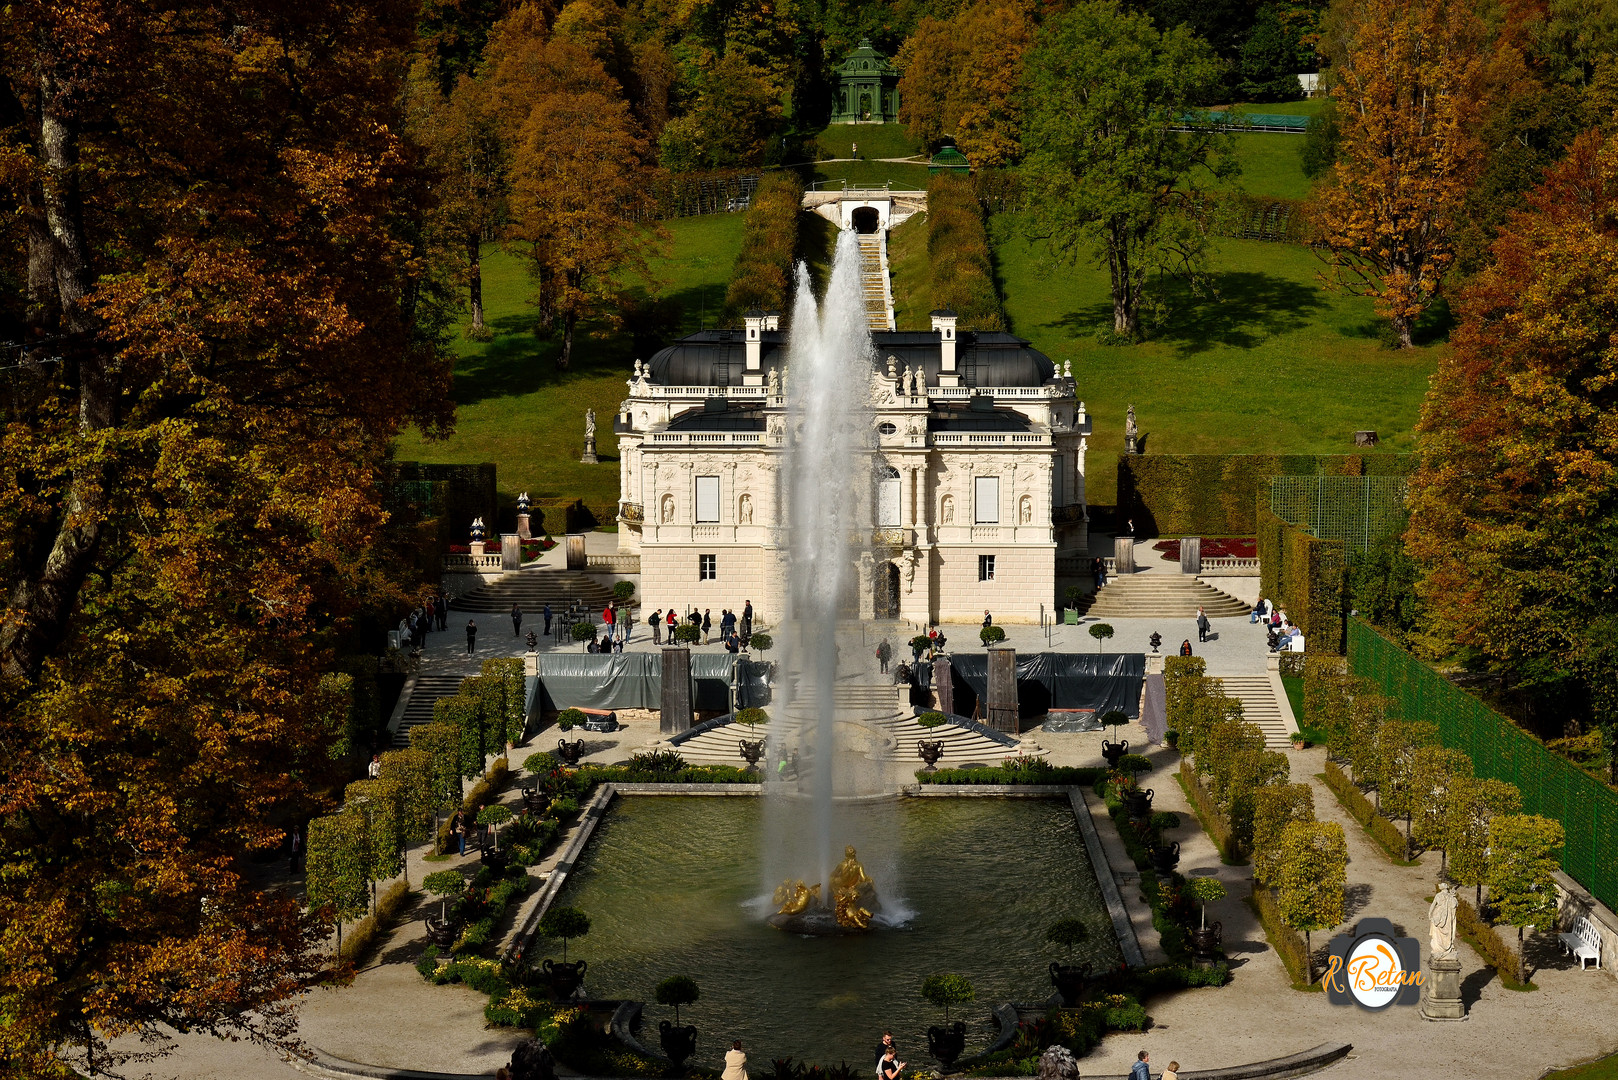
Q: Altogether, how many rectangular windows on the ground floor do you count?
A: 2